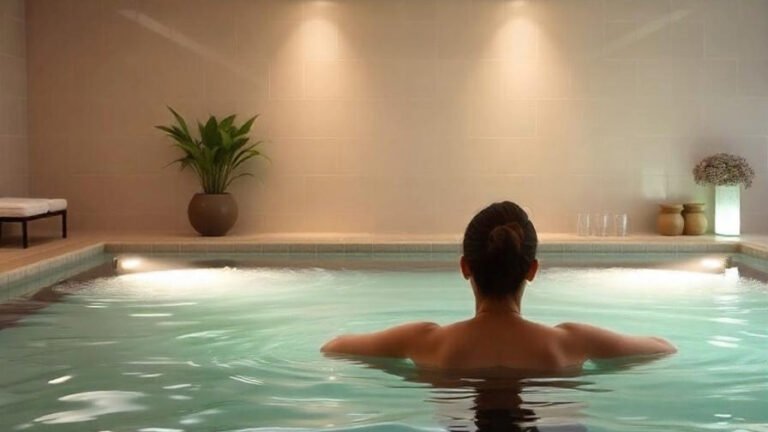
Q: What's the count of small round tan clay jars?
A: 2